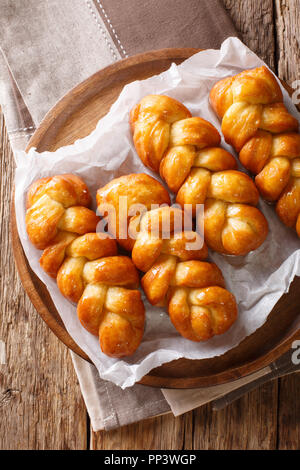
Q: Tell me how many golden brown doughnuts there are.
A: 4